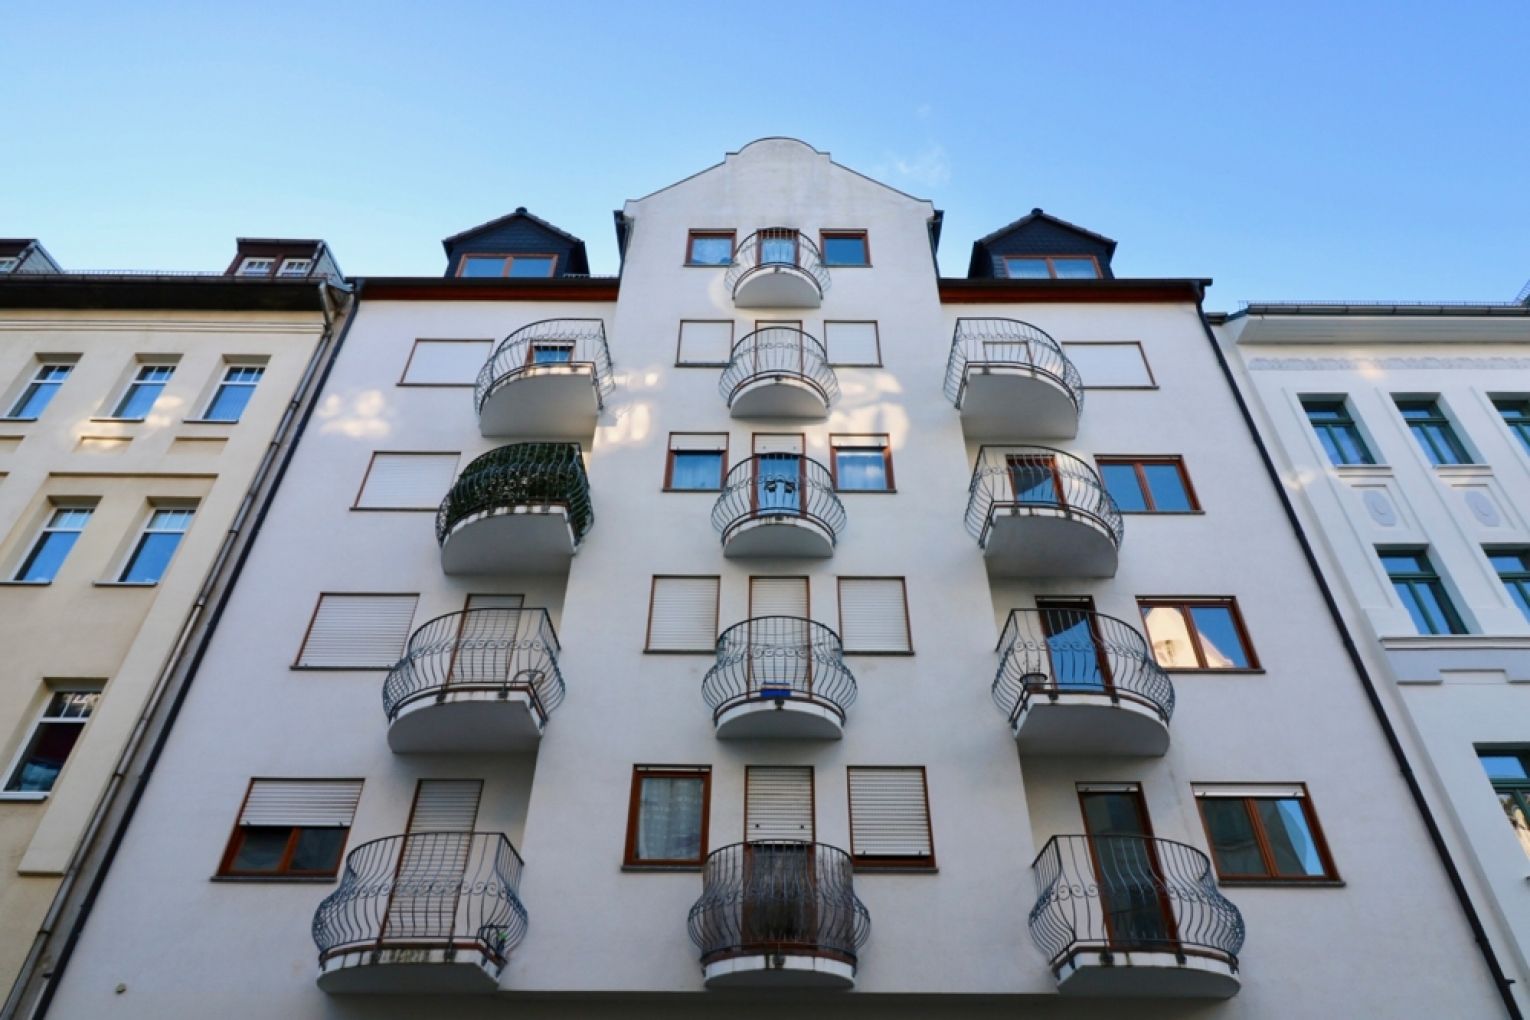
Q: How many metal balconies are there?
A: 13